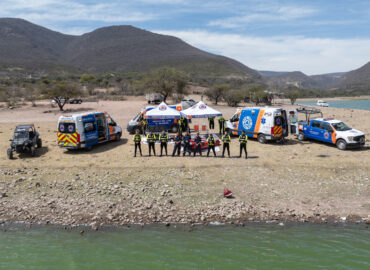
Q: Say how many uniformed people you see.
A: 9